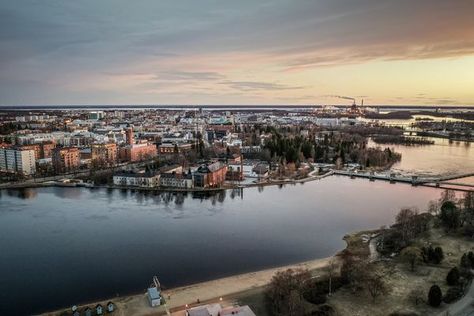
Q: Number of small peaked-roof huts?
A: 4